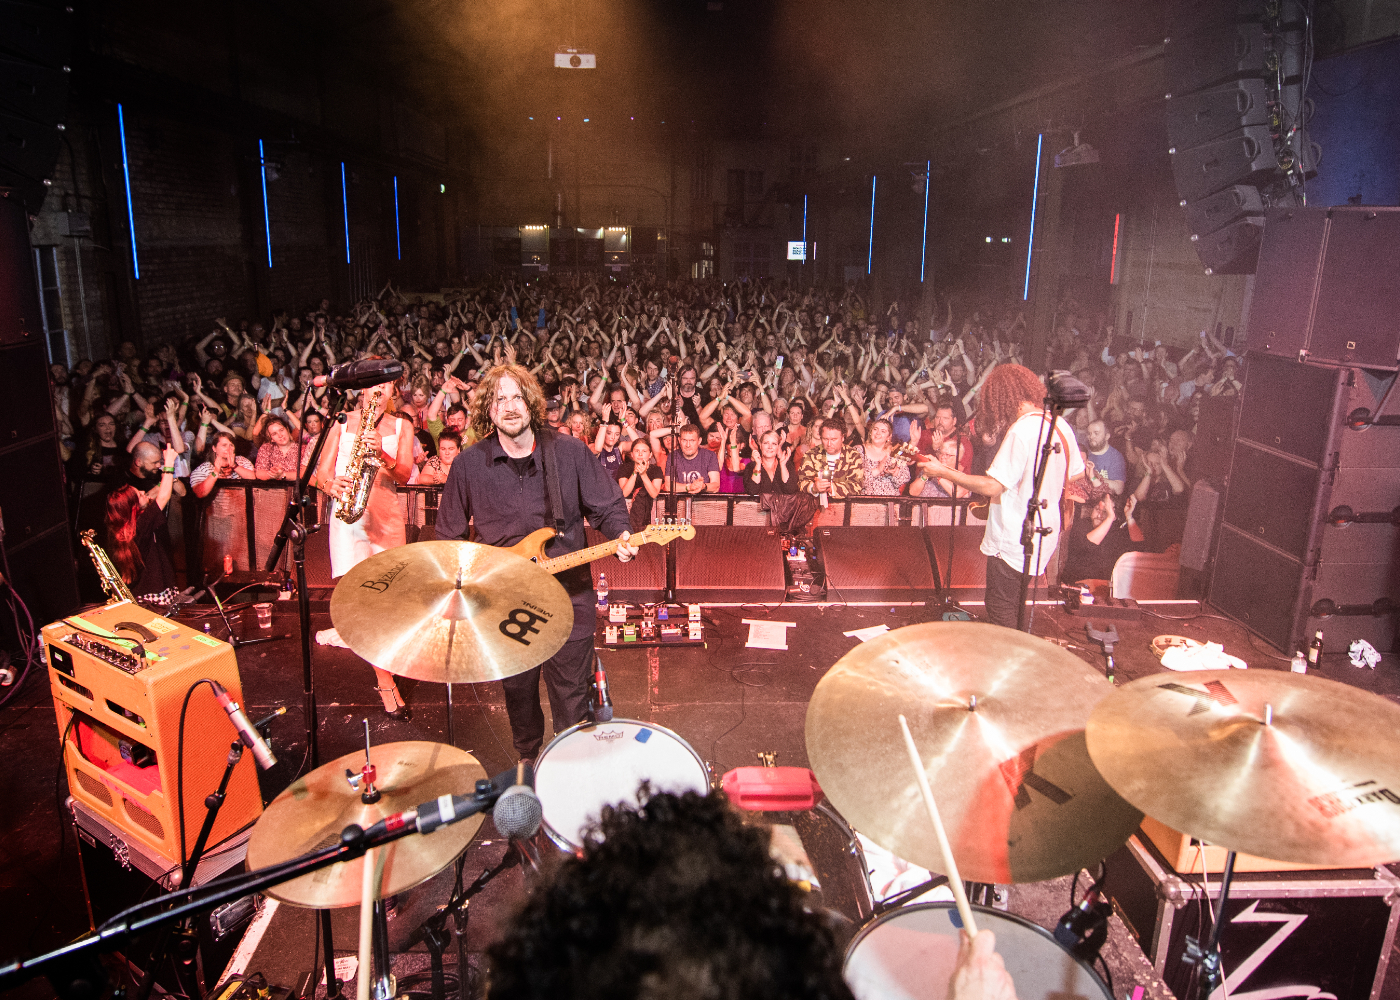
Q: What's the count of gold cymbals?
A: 4